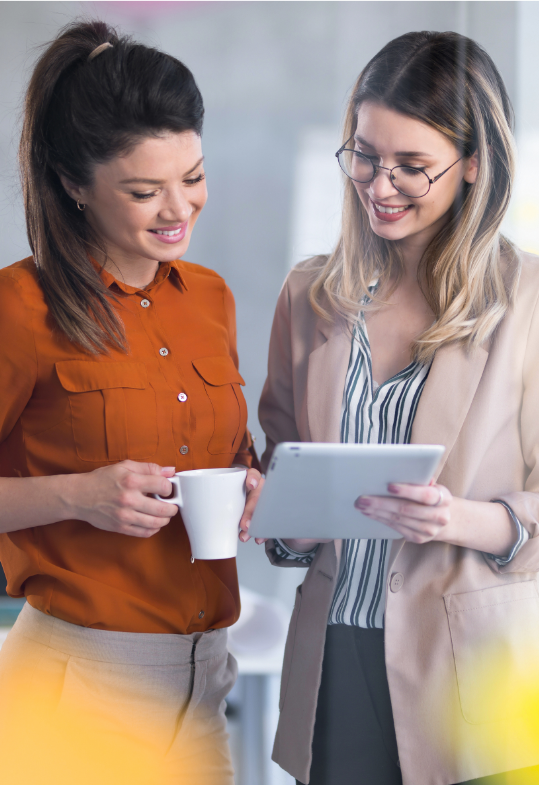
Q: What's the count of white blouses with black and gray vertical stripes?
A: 1